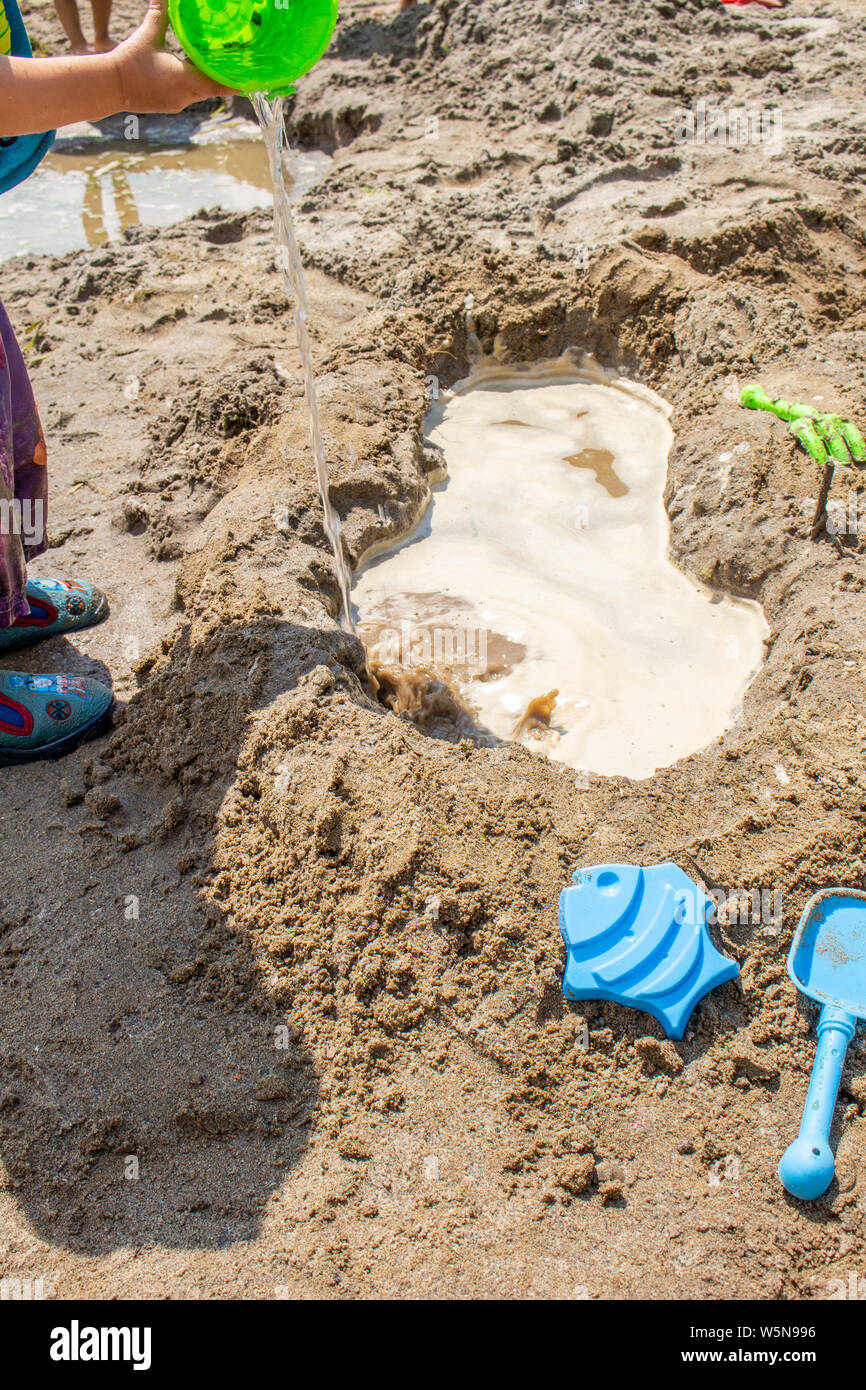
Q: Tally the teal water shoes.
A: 2